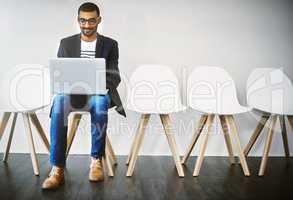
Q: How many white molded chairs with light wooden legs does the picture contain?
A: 5